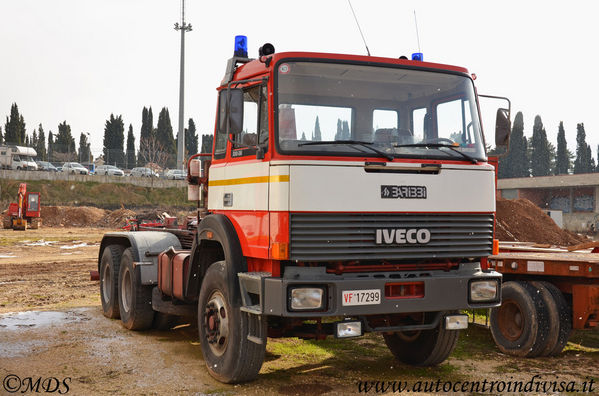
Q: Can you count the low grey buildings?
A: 1